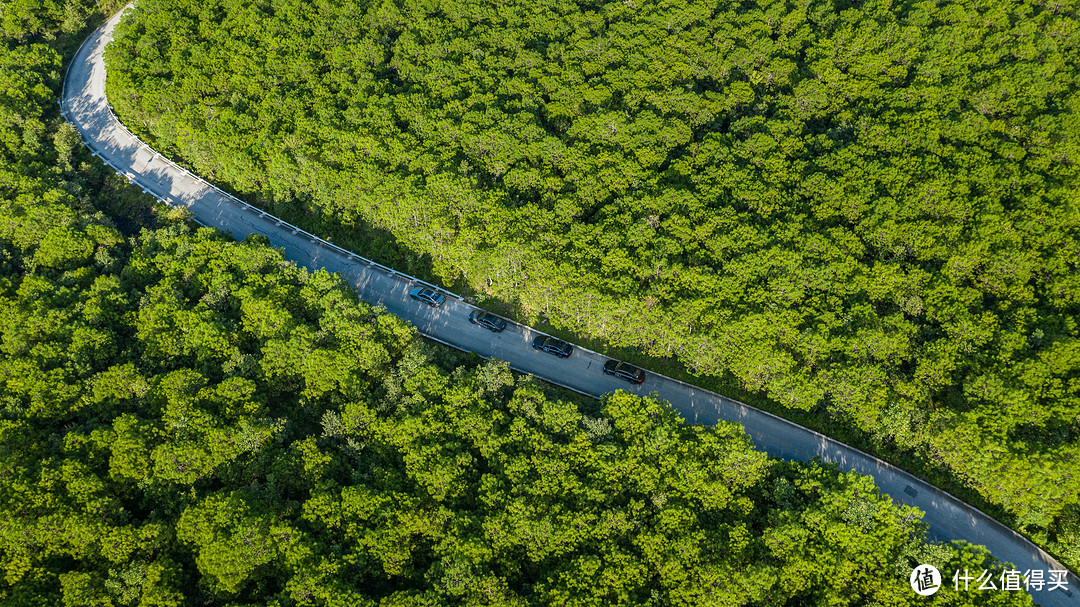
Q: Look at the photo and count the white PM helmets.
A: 0